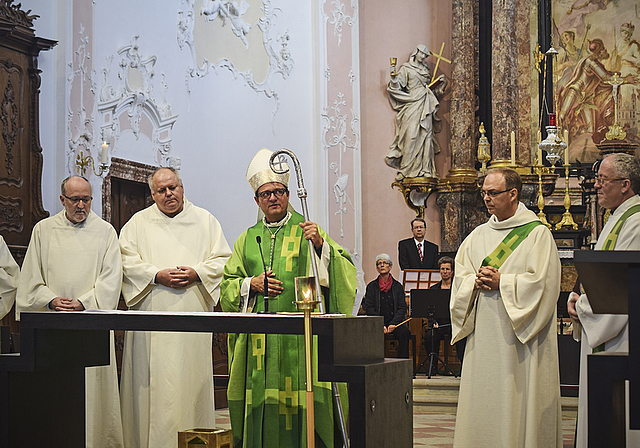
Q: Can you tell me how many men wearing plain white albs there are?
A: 2